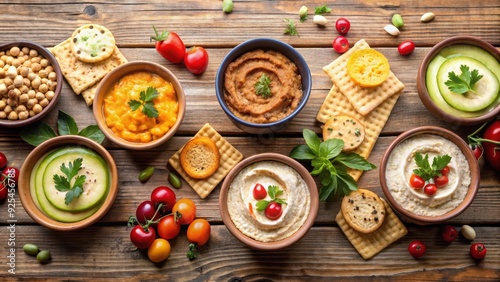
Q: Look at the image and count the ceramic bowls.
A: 7